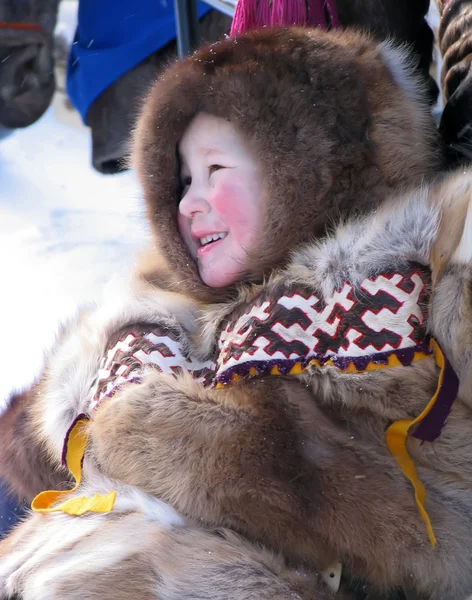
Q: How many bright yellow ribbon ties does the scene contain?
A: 2